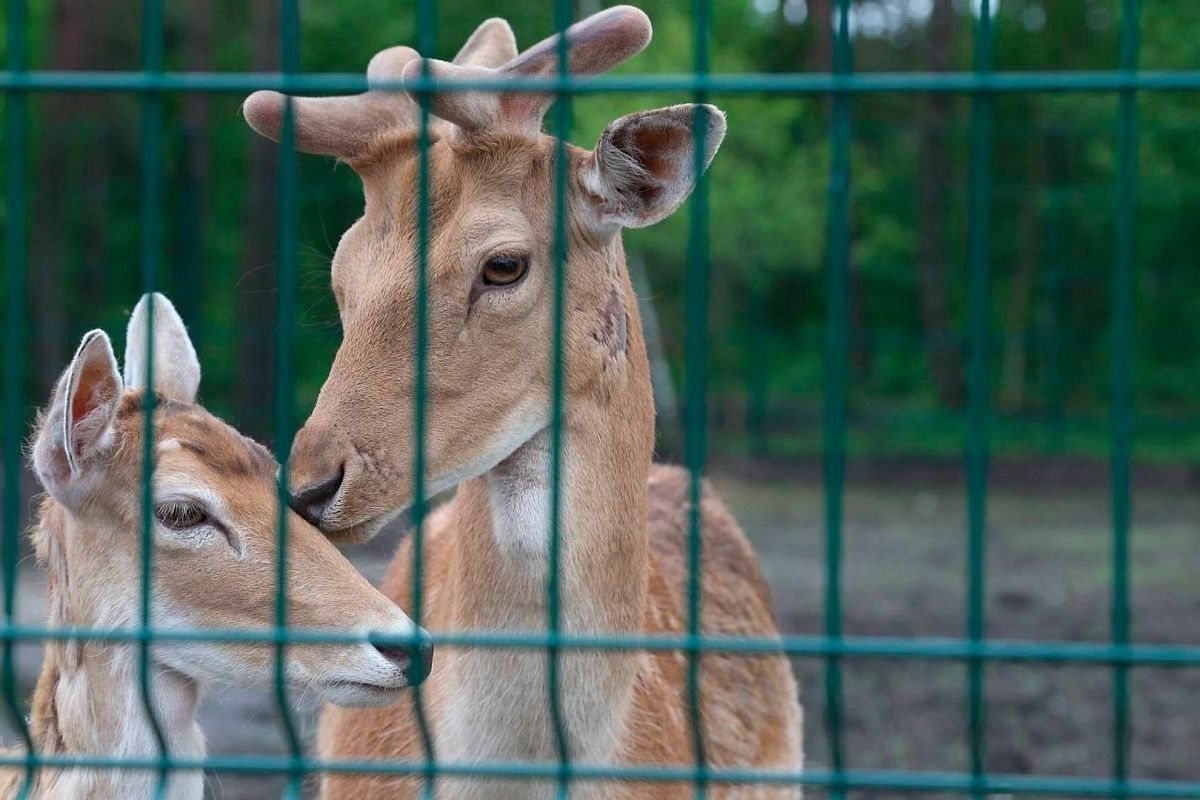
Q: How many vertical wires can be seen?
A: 9